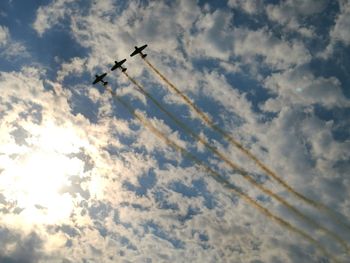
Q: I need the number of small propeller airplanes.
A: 3